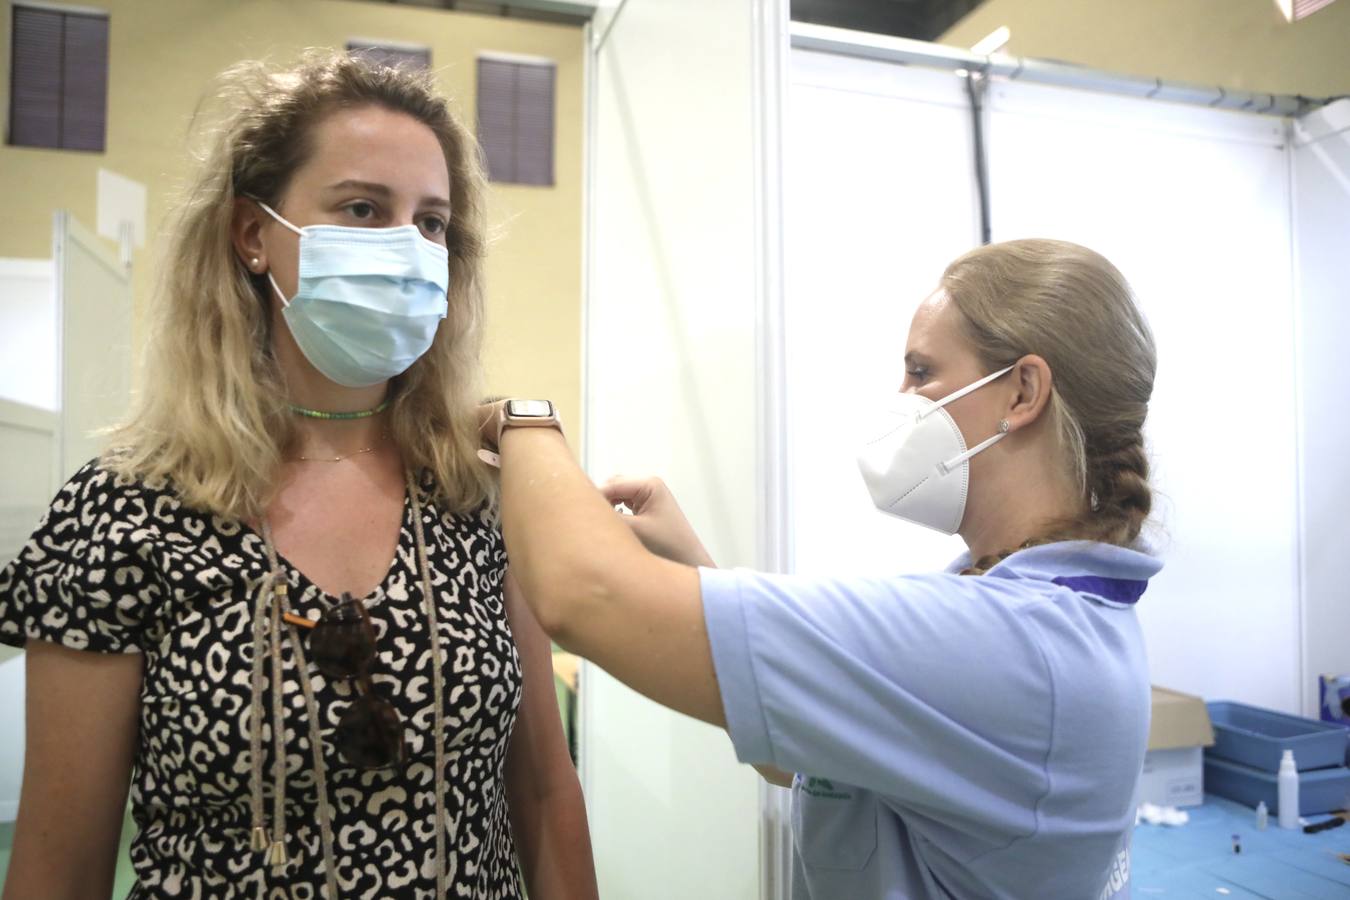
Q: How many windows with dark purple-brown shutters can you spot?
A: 3